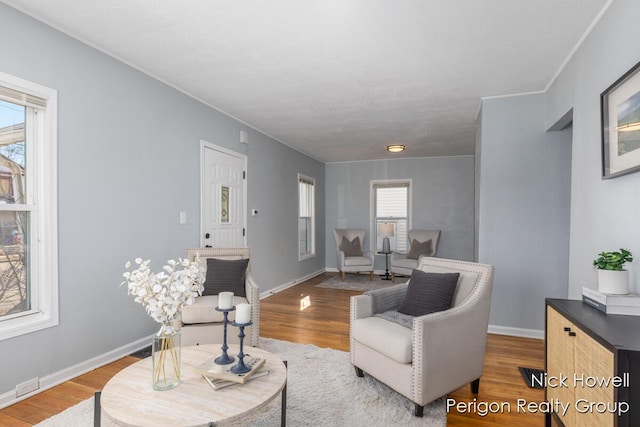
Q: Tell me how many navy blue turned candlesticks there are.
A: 2